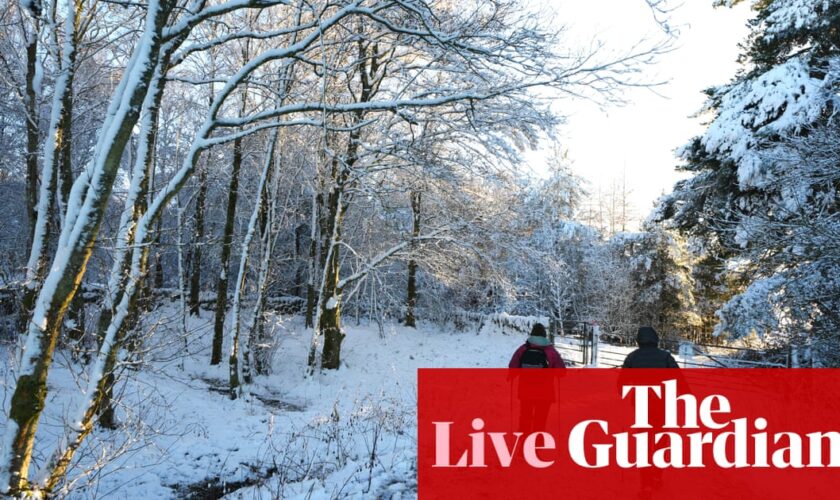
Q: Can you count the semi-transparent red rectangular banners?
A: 1